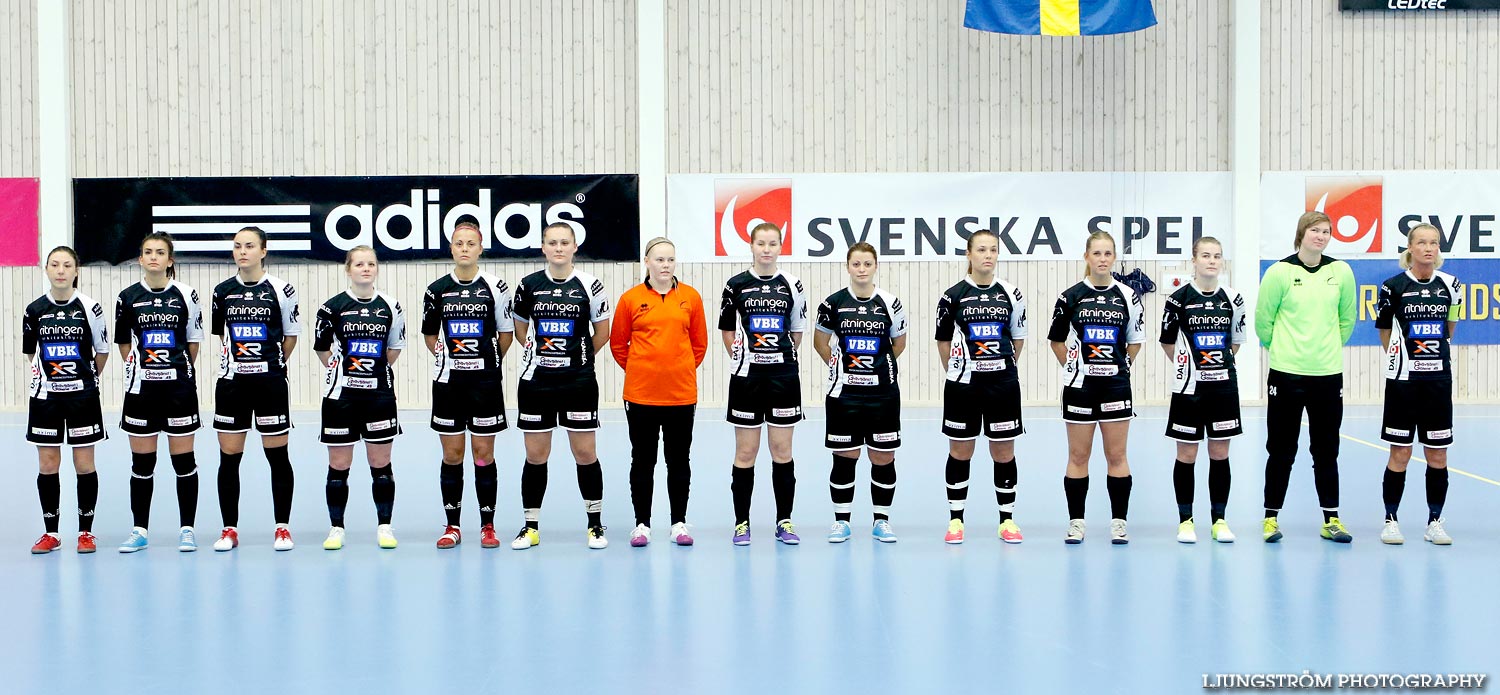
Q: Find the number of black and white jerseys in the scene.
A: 12